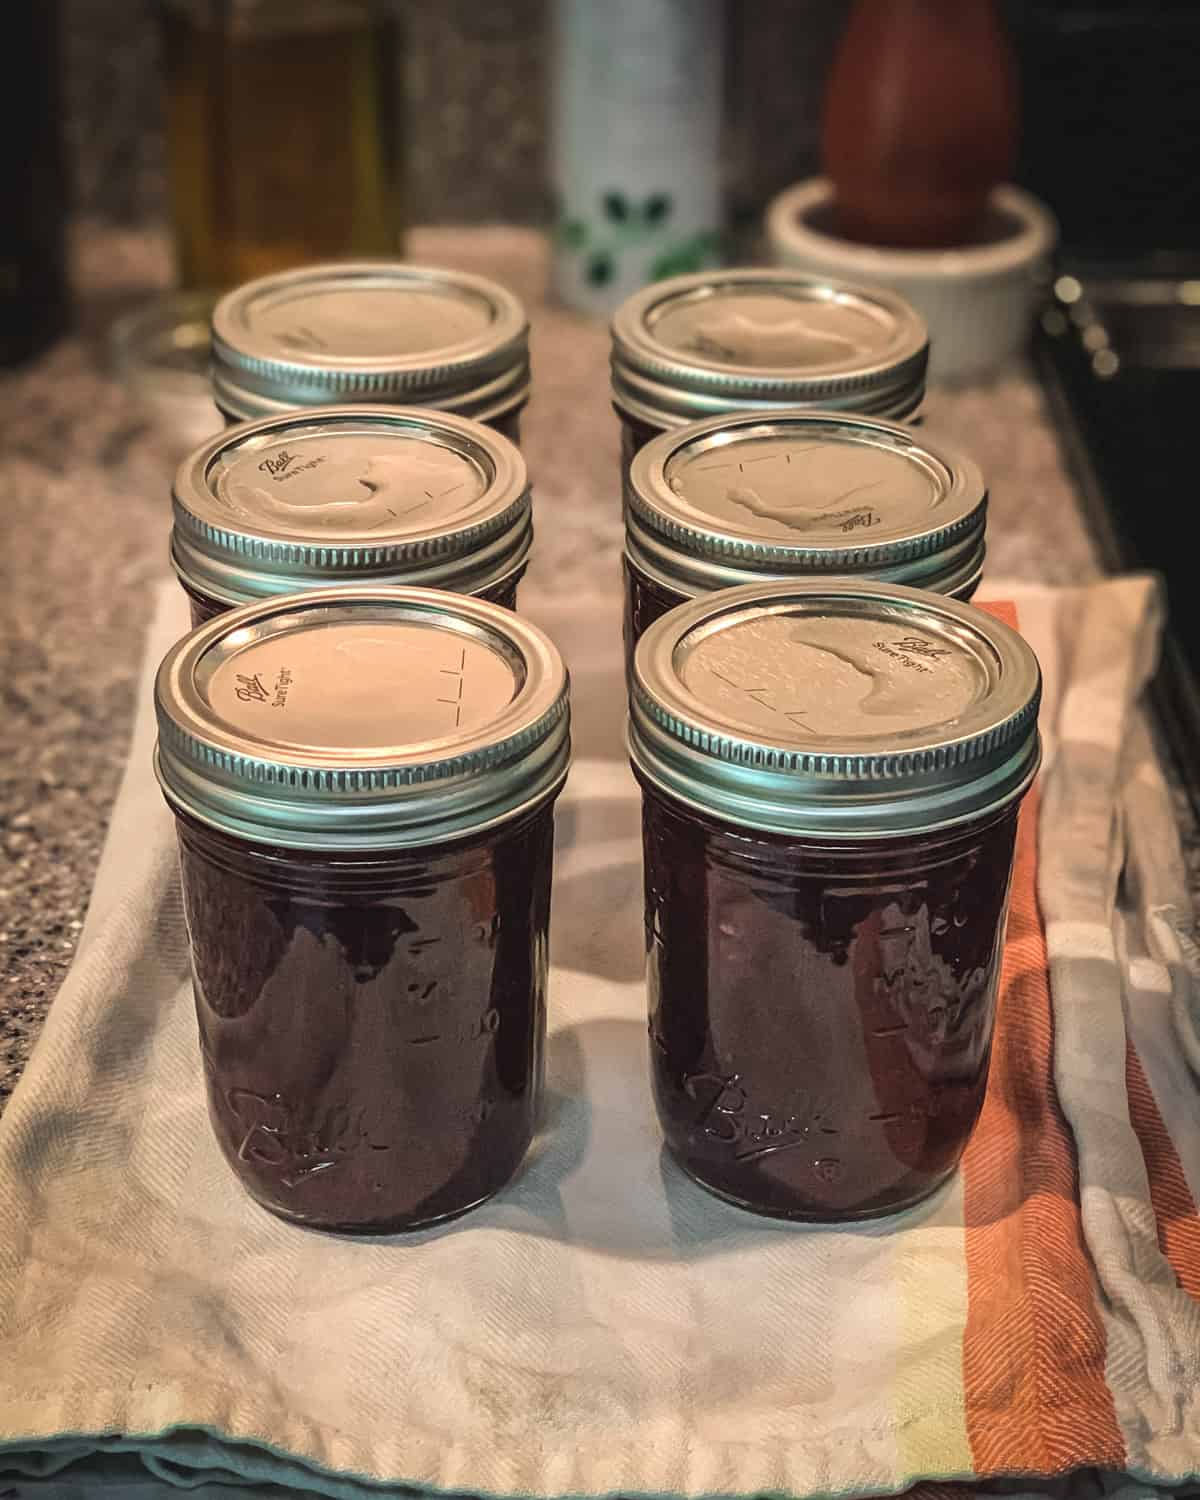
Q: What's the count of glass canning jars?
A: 6